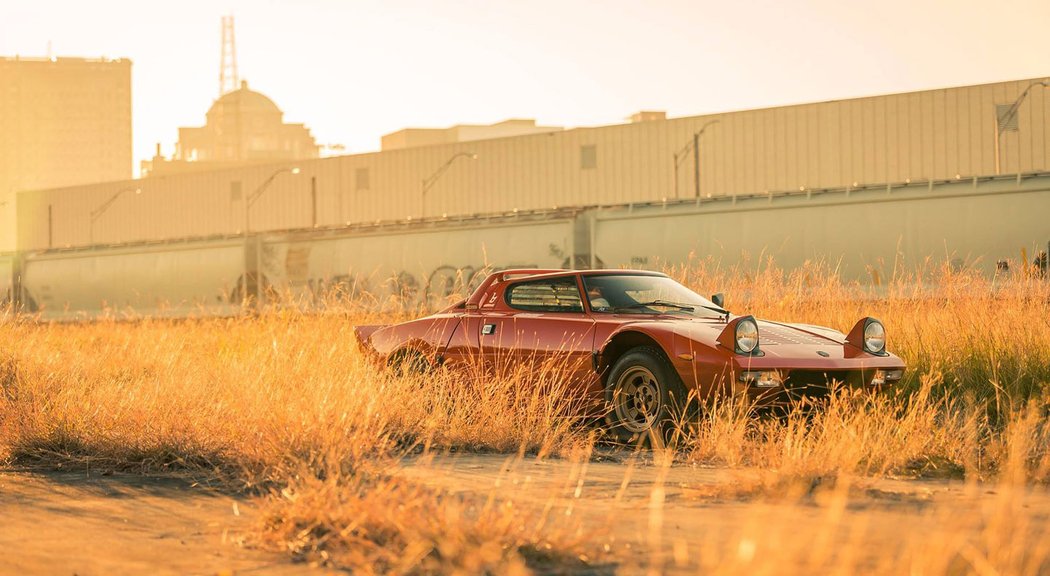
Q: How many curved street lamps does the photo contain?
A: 5